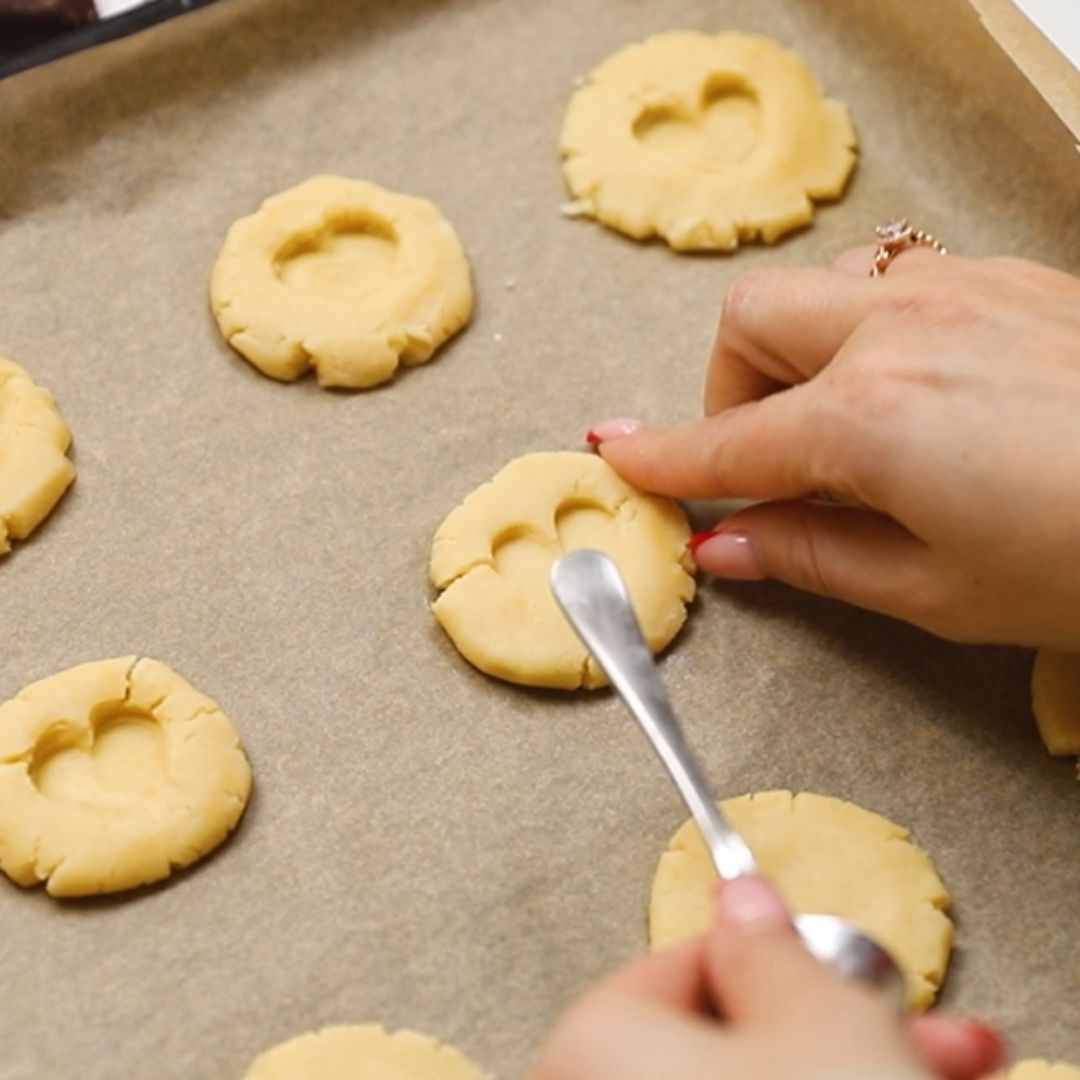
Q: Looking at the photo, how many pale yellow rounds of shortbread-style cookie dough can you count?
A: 9